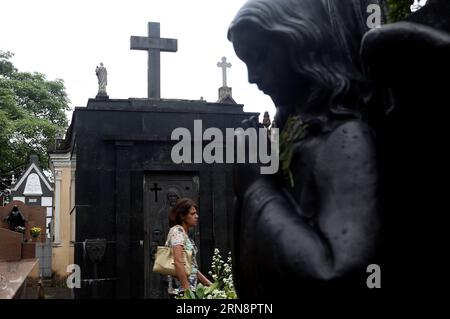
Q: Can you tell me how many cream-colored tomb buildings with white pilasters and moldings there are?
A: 1